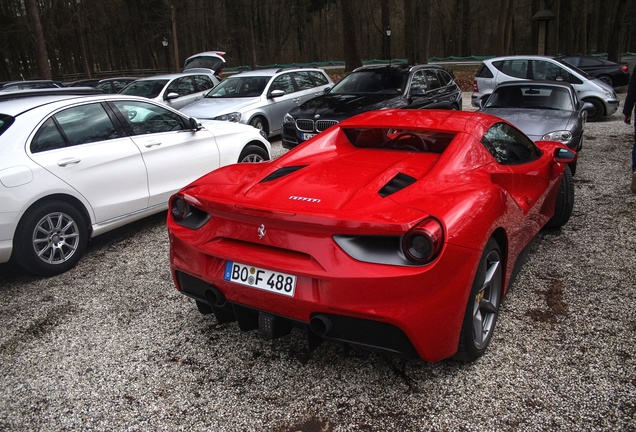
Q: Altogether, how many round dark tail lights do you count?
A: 2